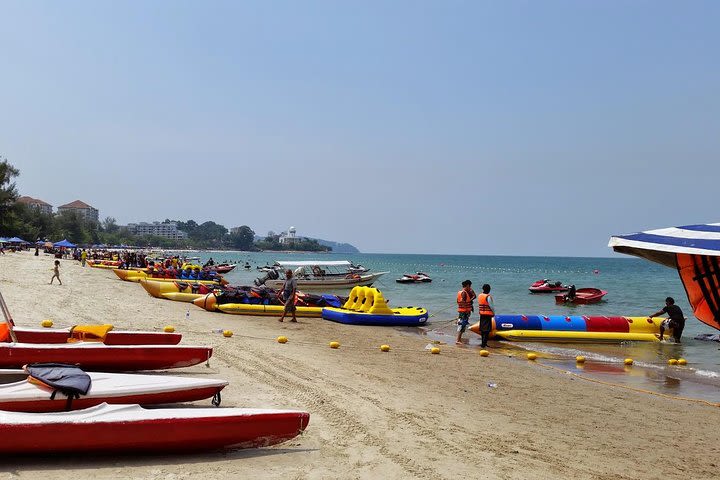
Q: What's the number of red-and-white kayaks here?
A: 4